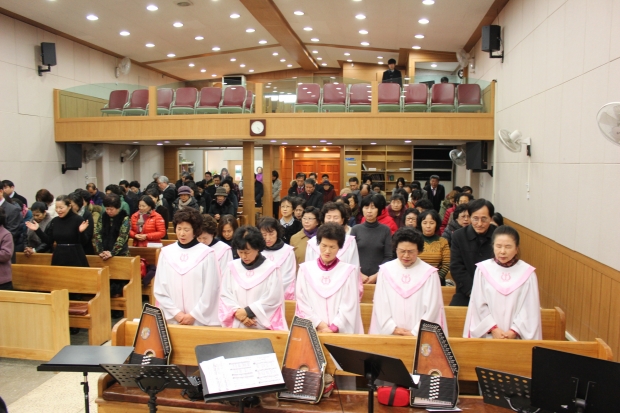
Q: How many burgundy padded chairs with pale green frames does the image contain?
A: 14